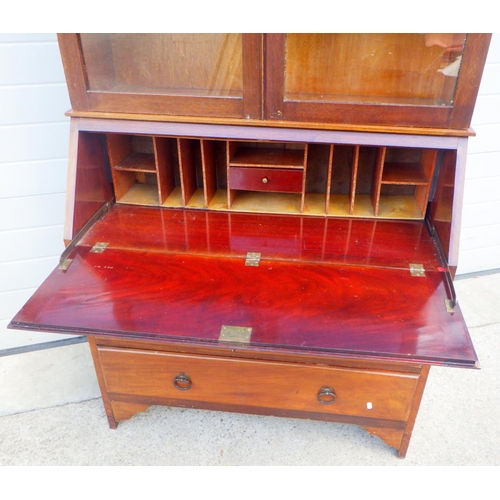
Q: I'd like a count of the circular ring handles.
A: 2